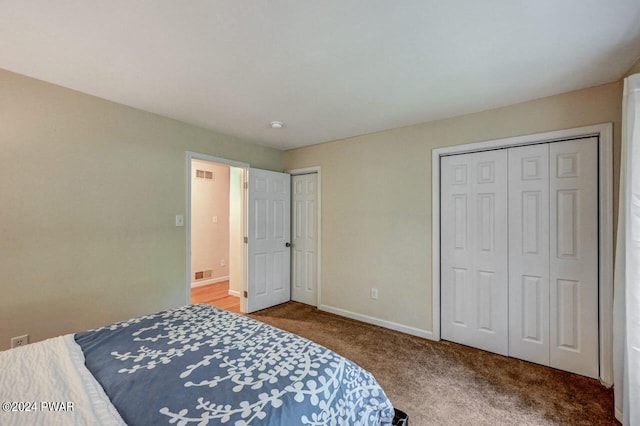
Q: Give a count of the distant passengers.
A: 0